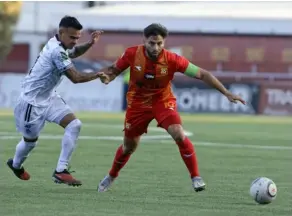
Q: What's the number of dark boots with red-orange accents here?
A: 2